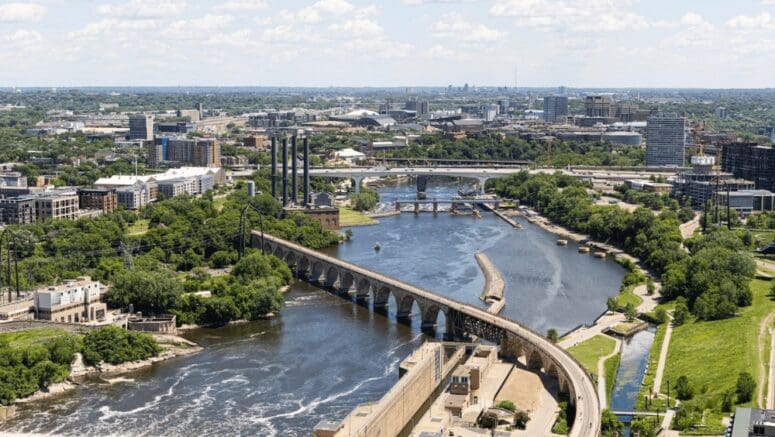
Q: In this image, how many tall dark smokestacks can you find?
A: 4